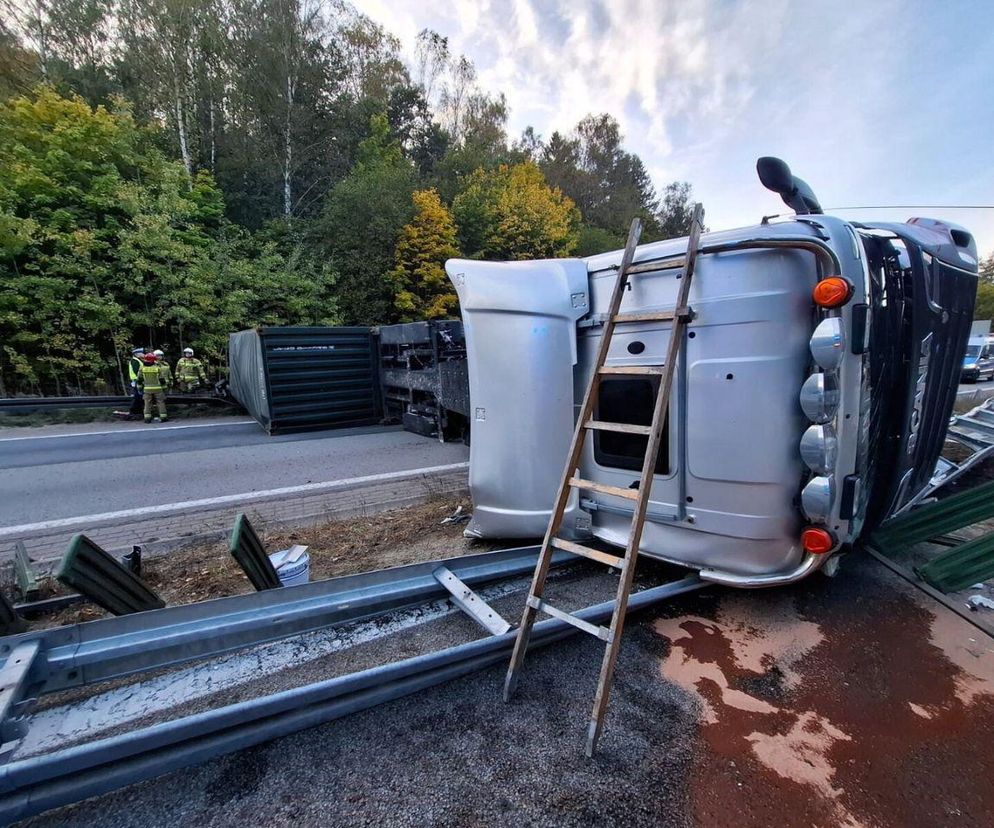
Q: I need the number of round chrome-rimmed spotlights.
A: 4